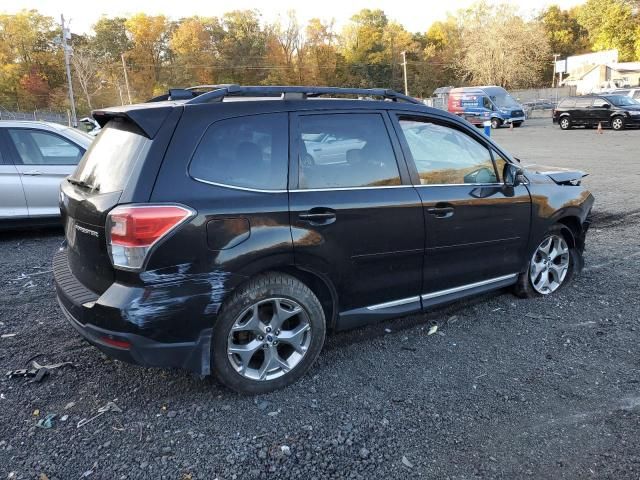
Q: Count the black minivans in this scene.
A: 1